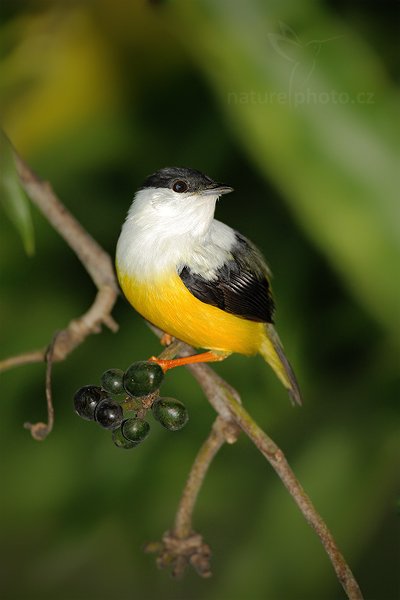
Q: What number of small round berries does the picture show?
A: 7